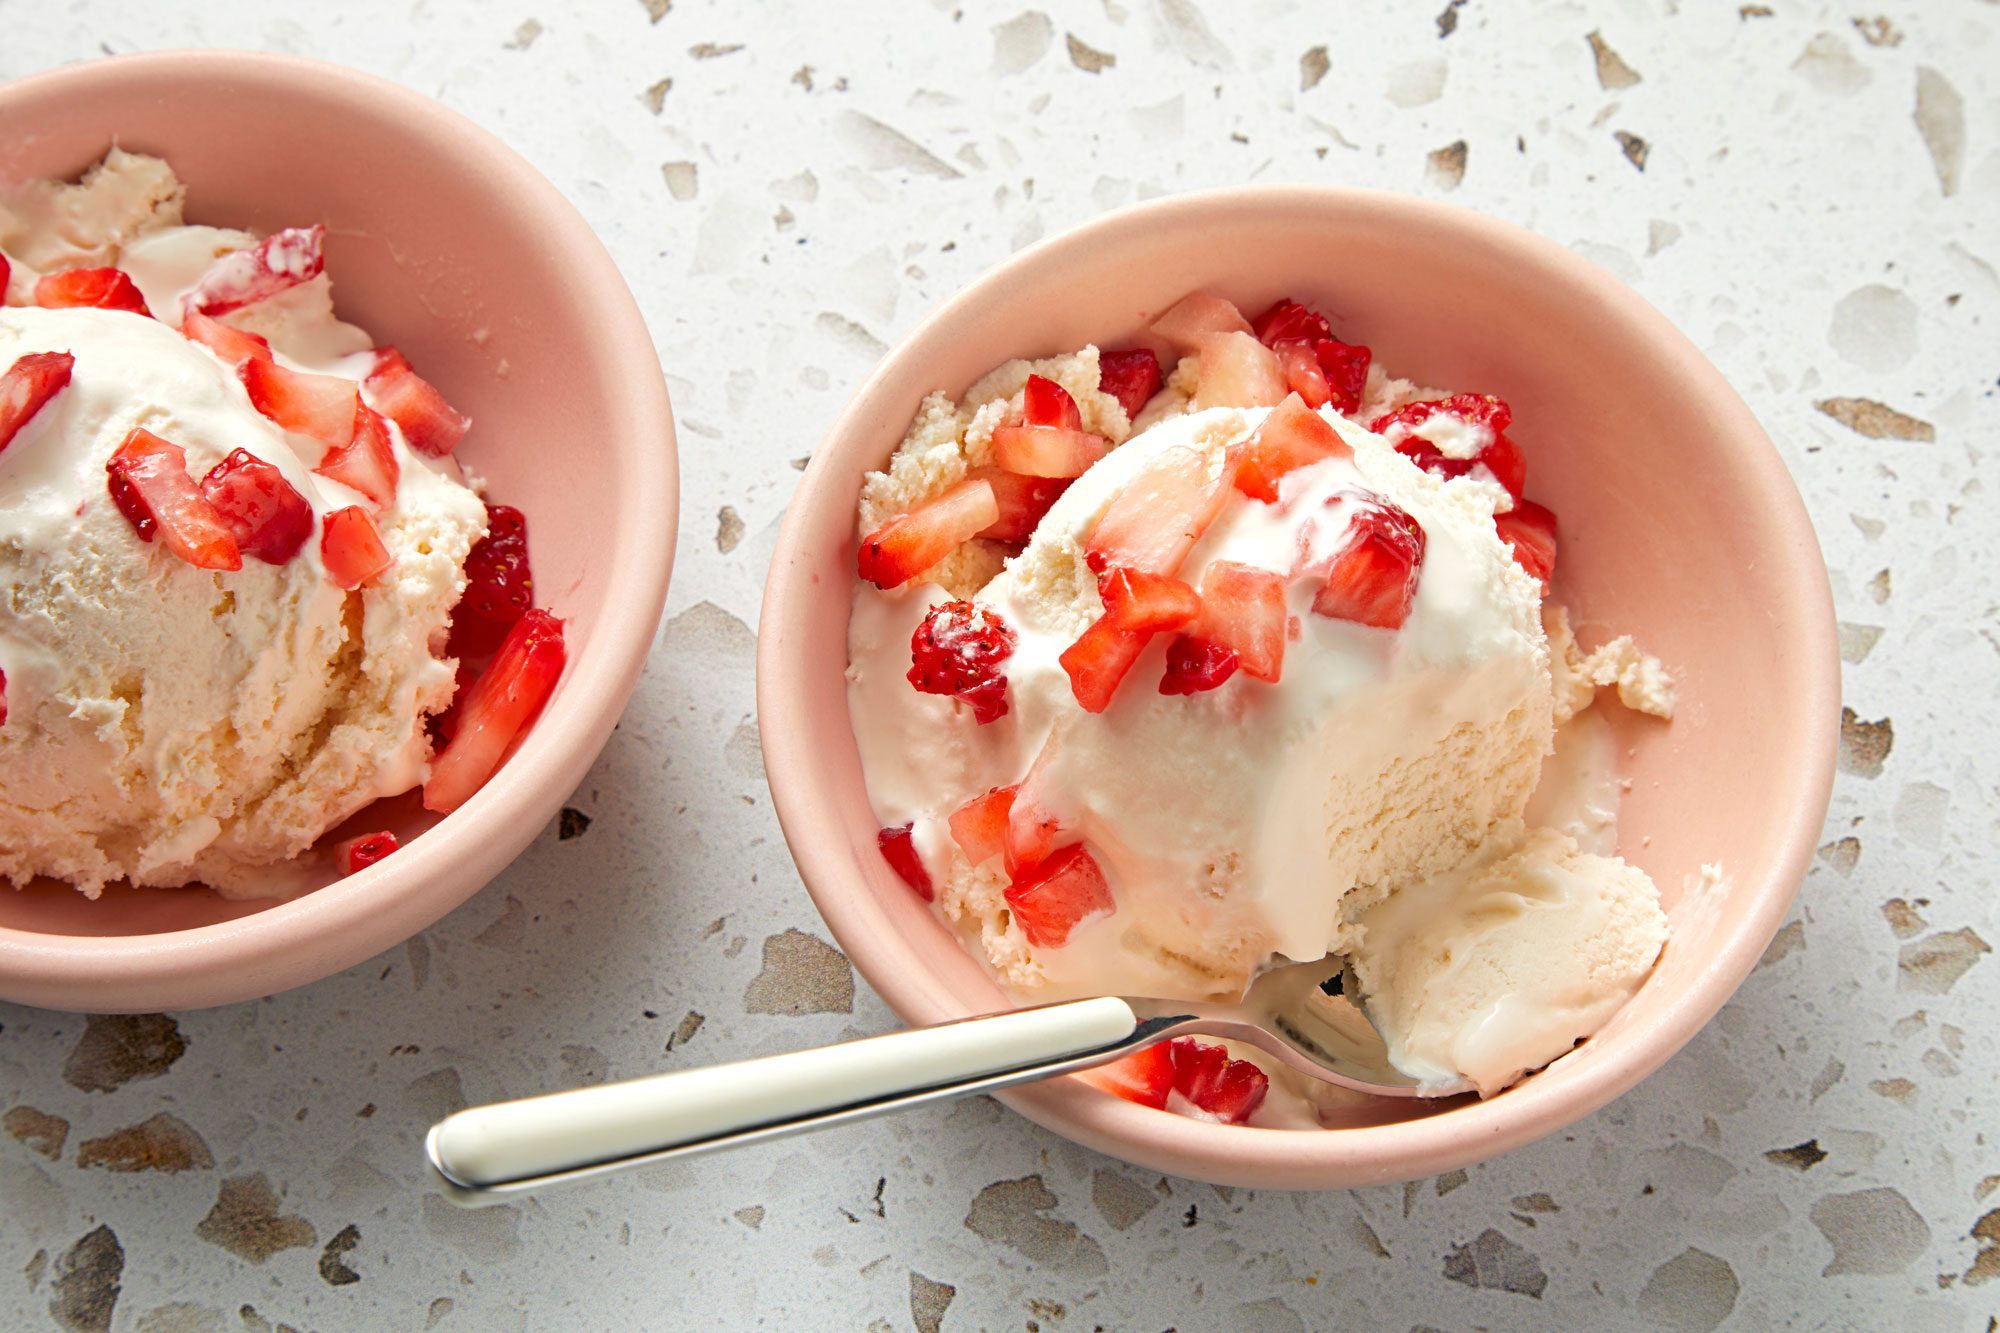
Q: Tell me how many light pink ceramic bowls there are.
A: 2